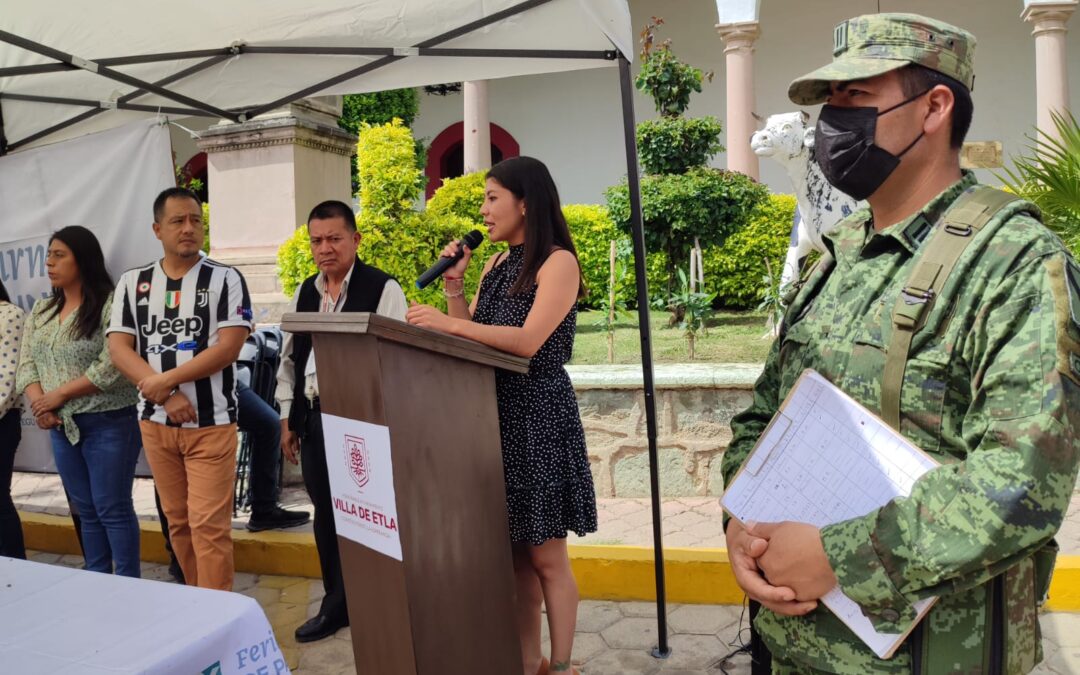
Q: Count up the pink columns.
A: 3